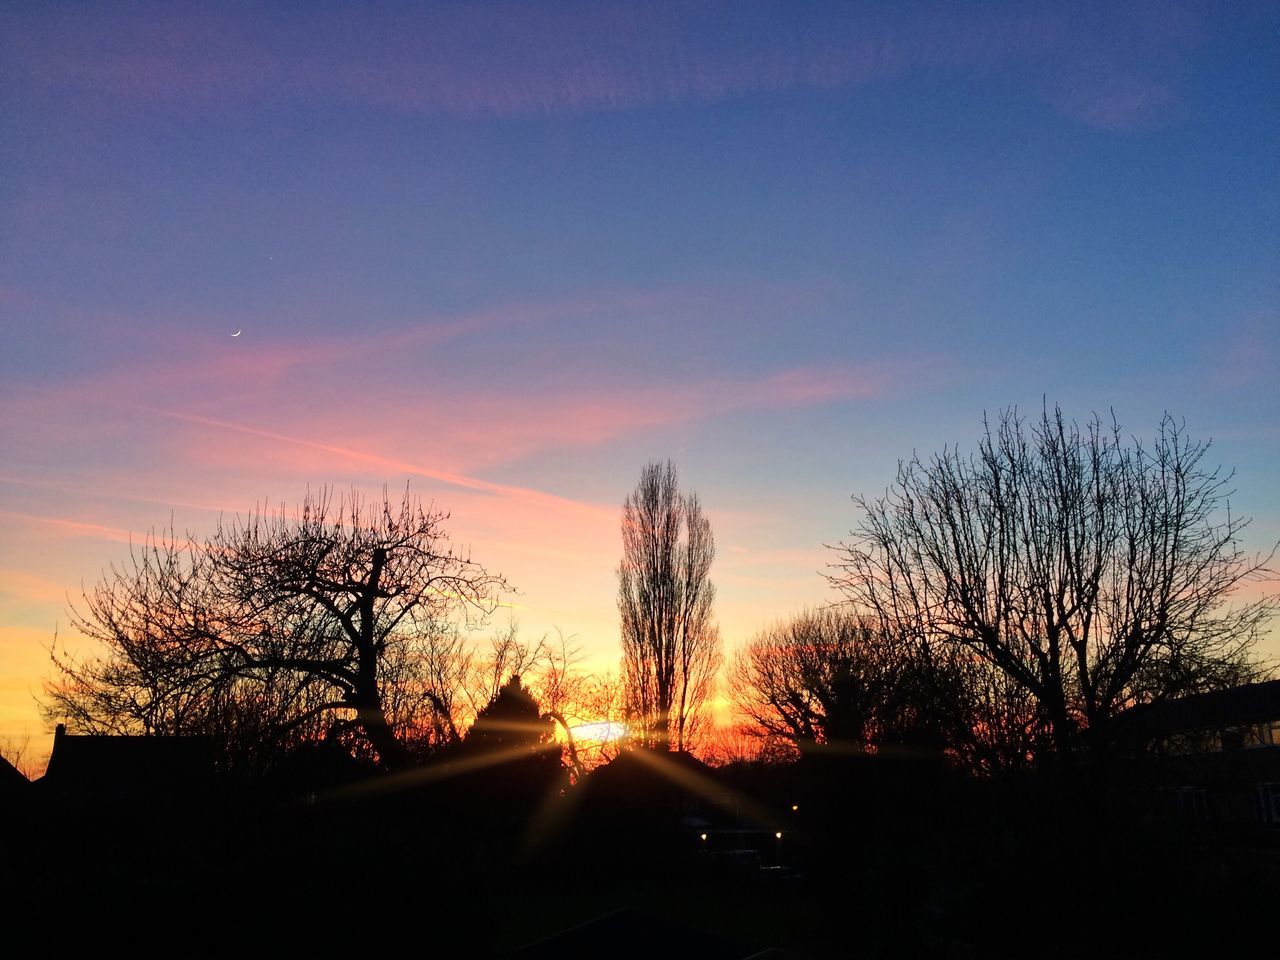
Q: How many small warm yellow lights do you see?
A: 3